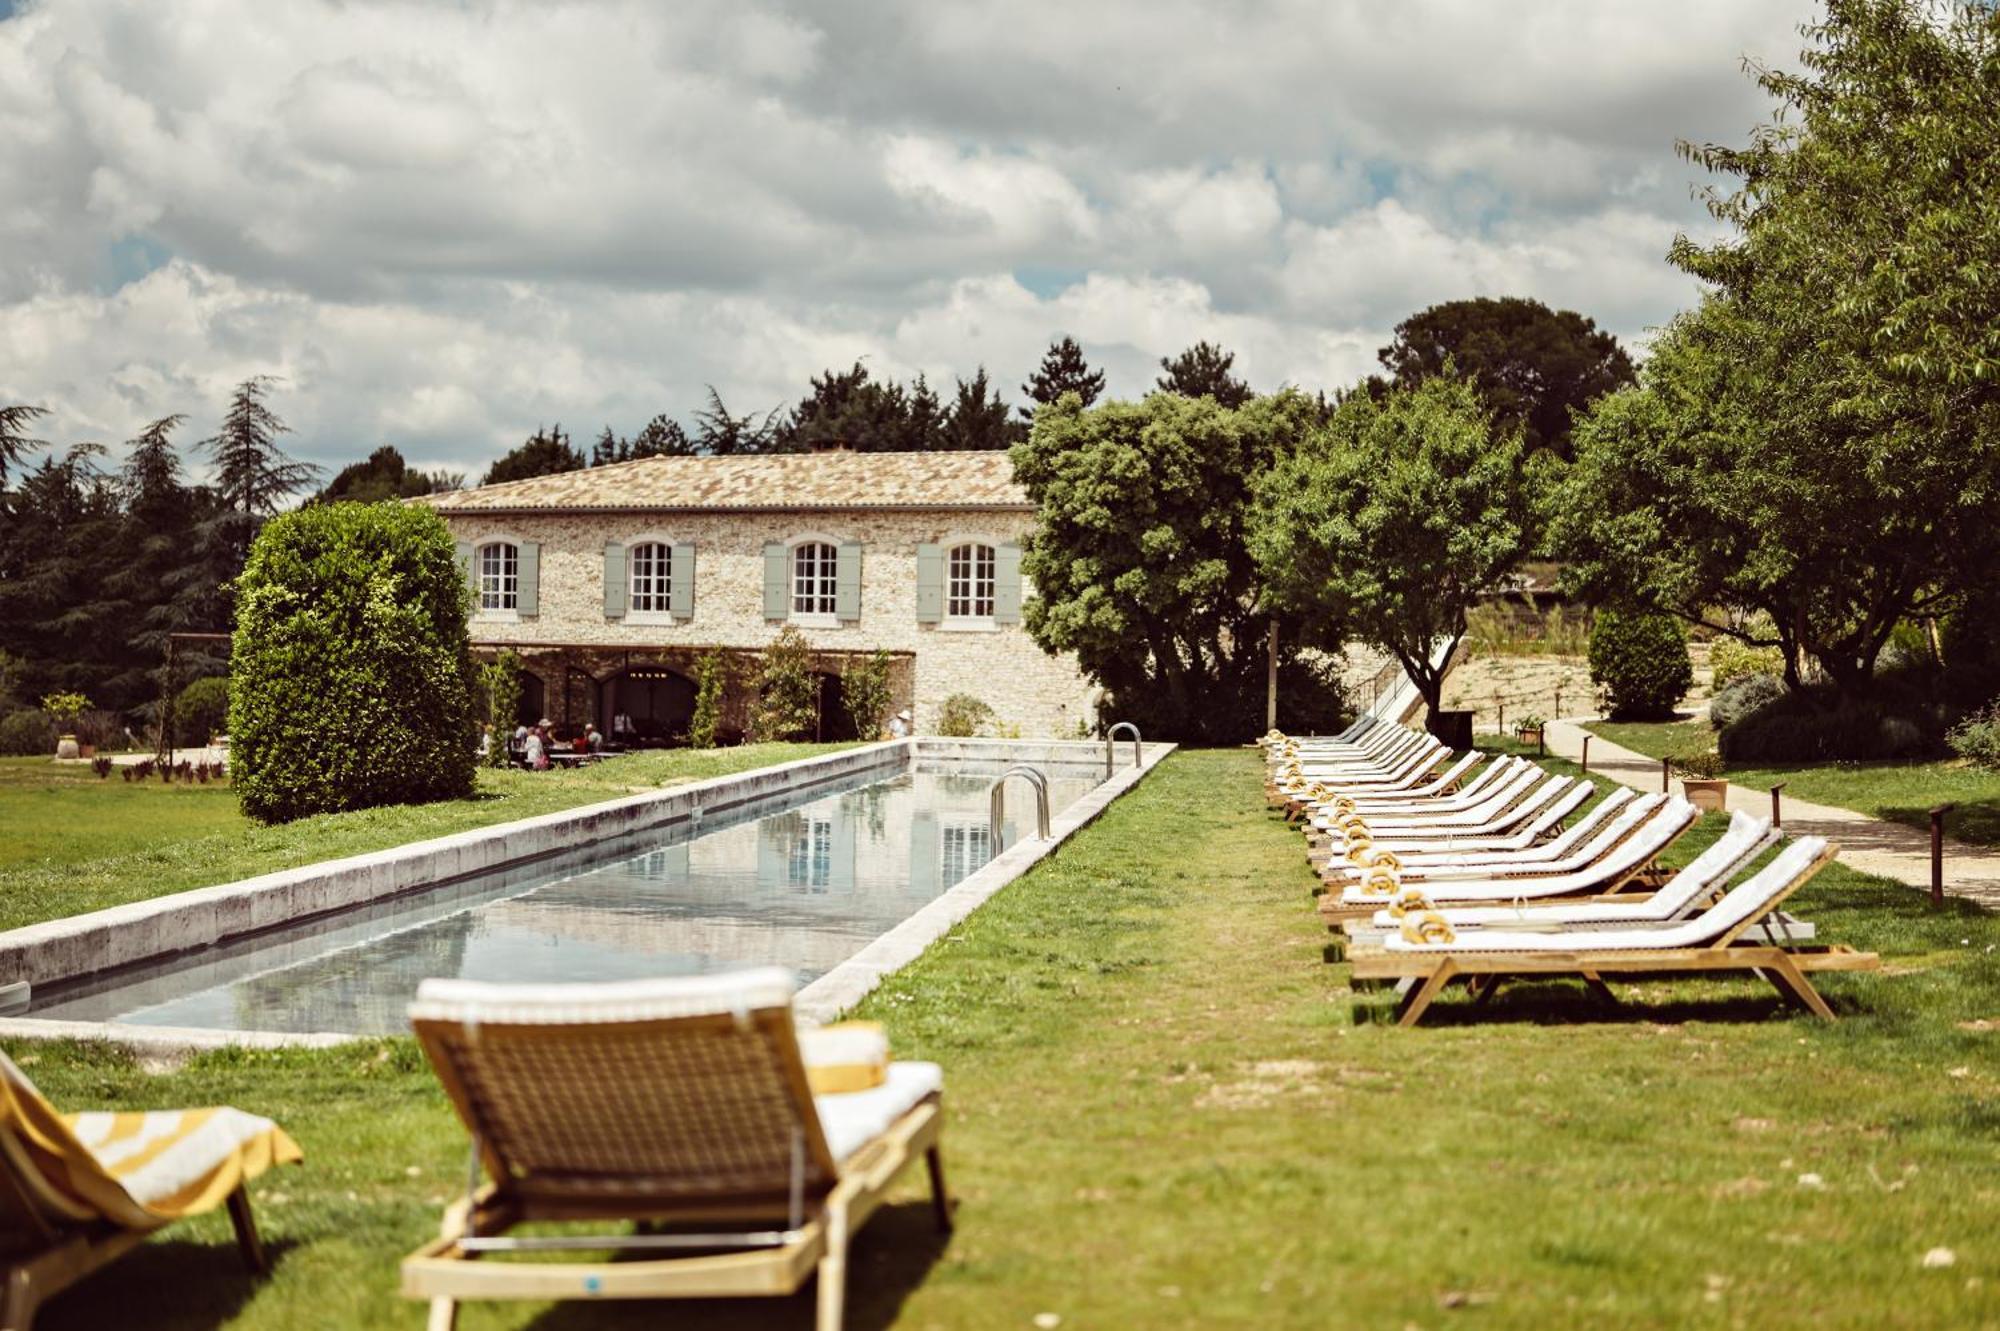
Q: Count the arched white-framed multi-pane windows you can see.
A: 4